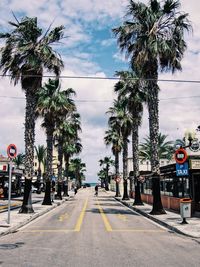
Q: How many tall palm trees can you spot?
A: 8